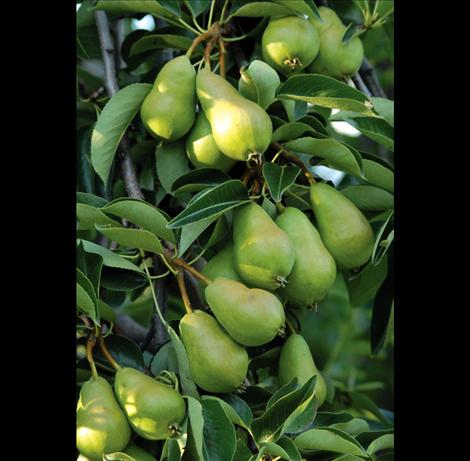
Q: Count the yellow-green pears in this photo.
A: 15